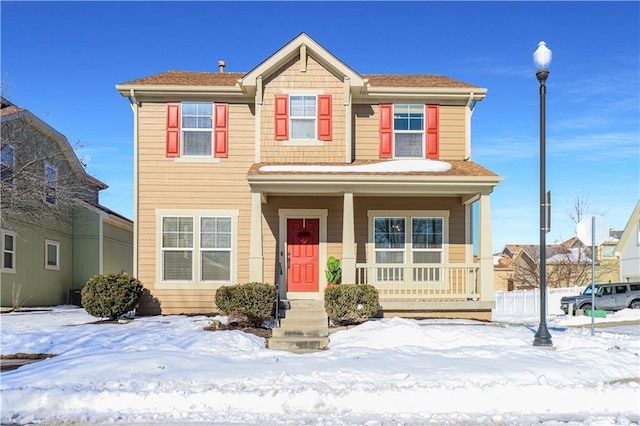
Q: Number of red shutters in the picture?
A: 6